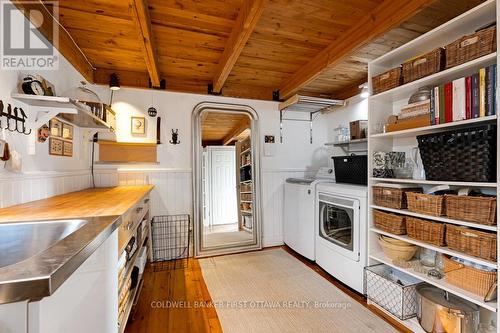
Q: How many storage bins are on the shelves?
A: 12